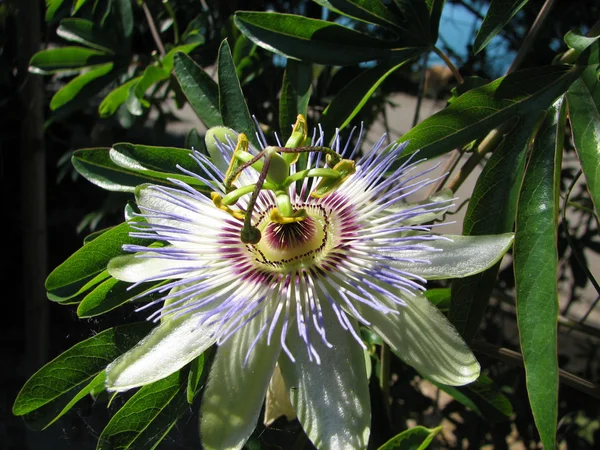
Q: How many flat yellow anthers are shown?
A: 5